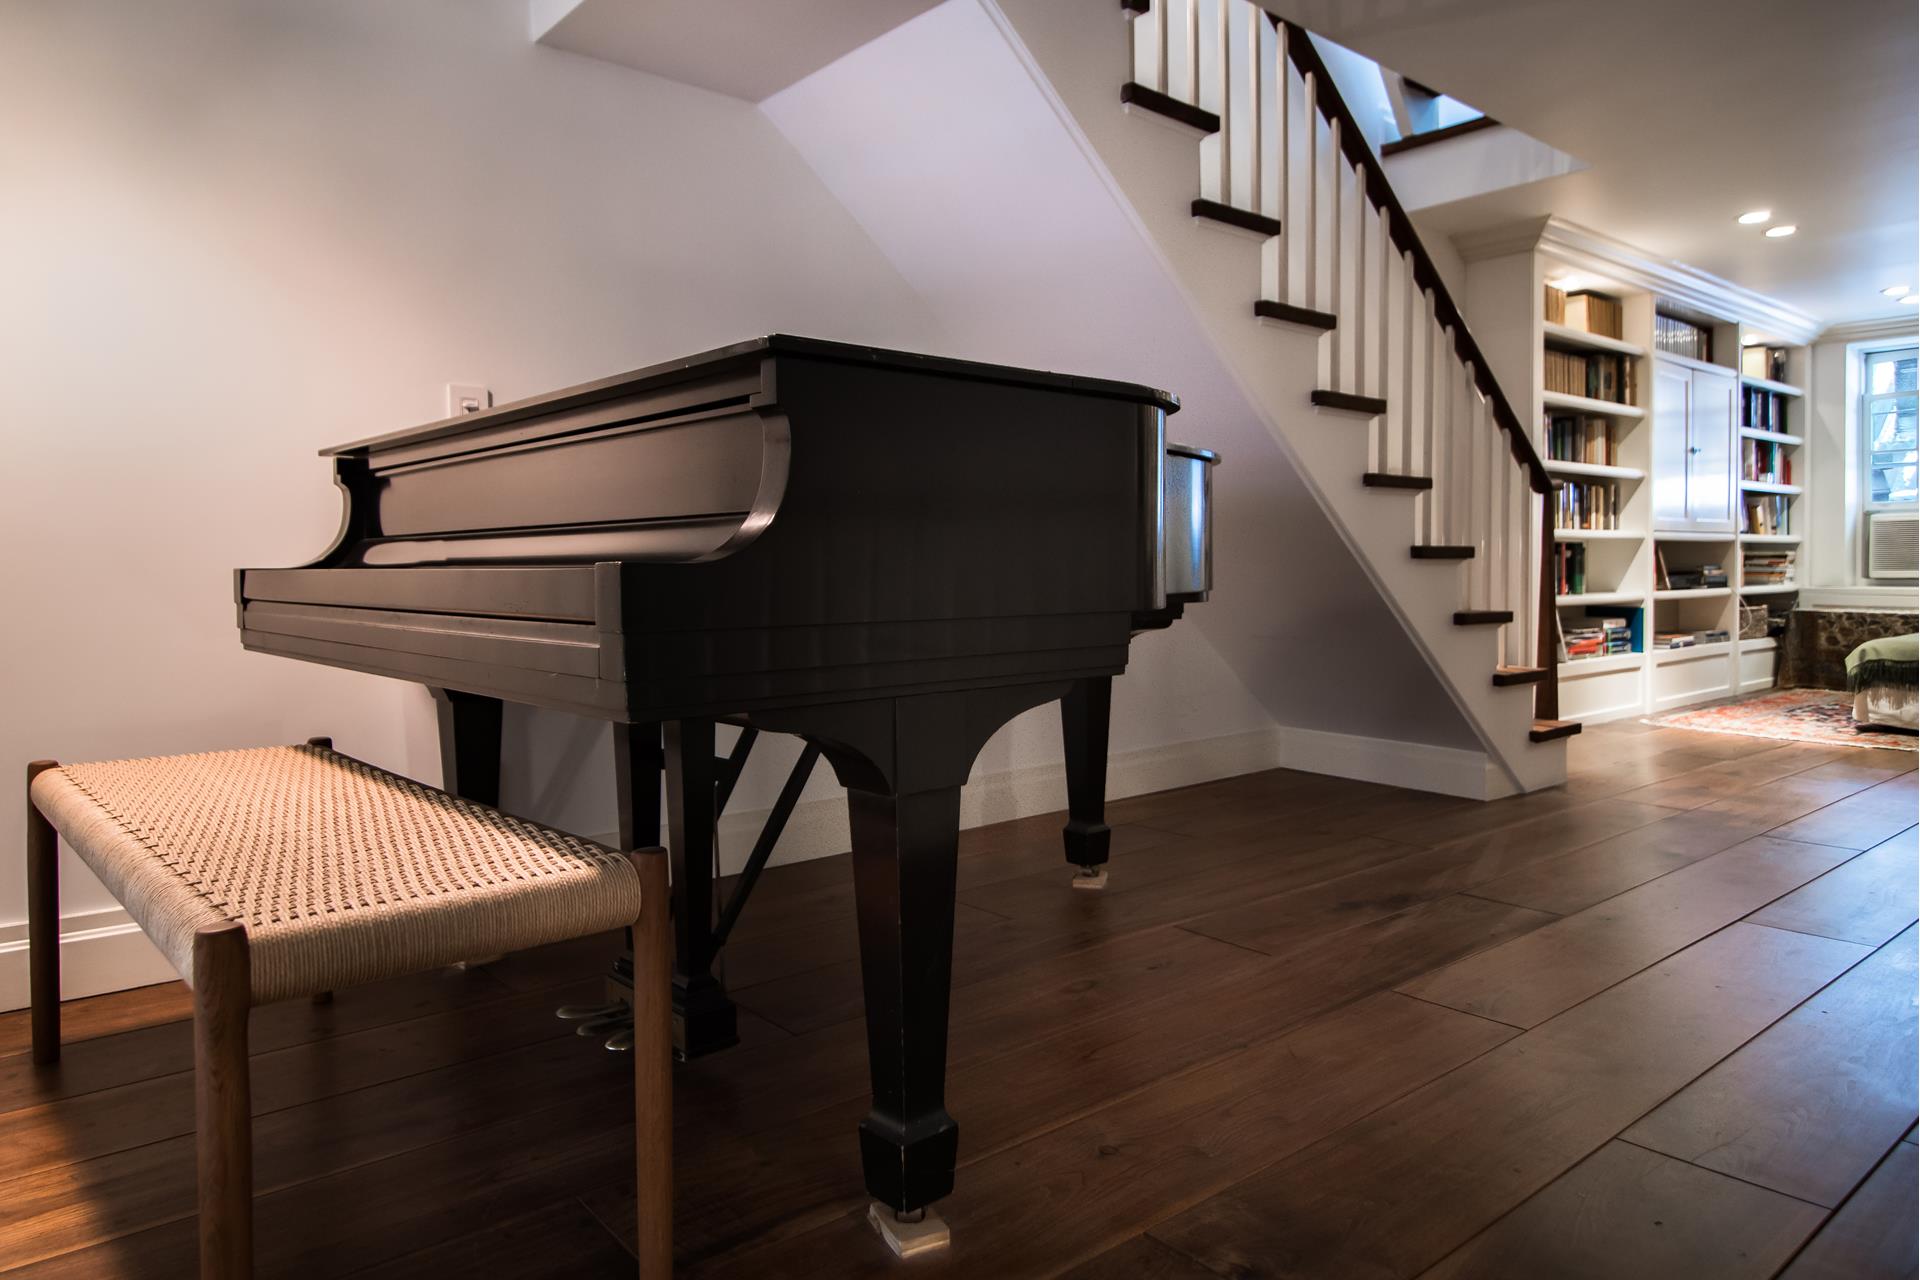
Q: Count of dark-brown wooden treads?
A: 10